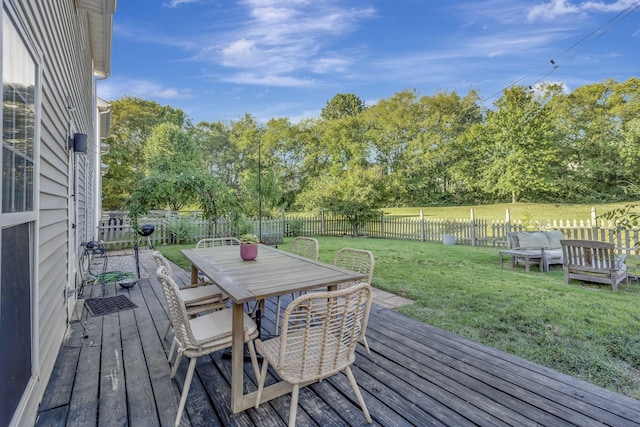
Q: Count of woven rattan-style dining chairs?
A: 6